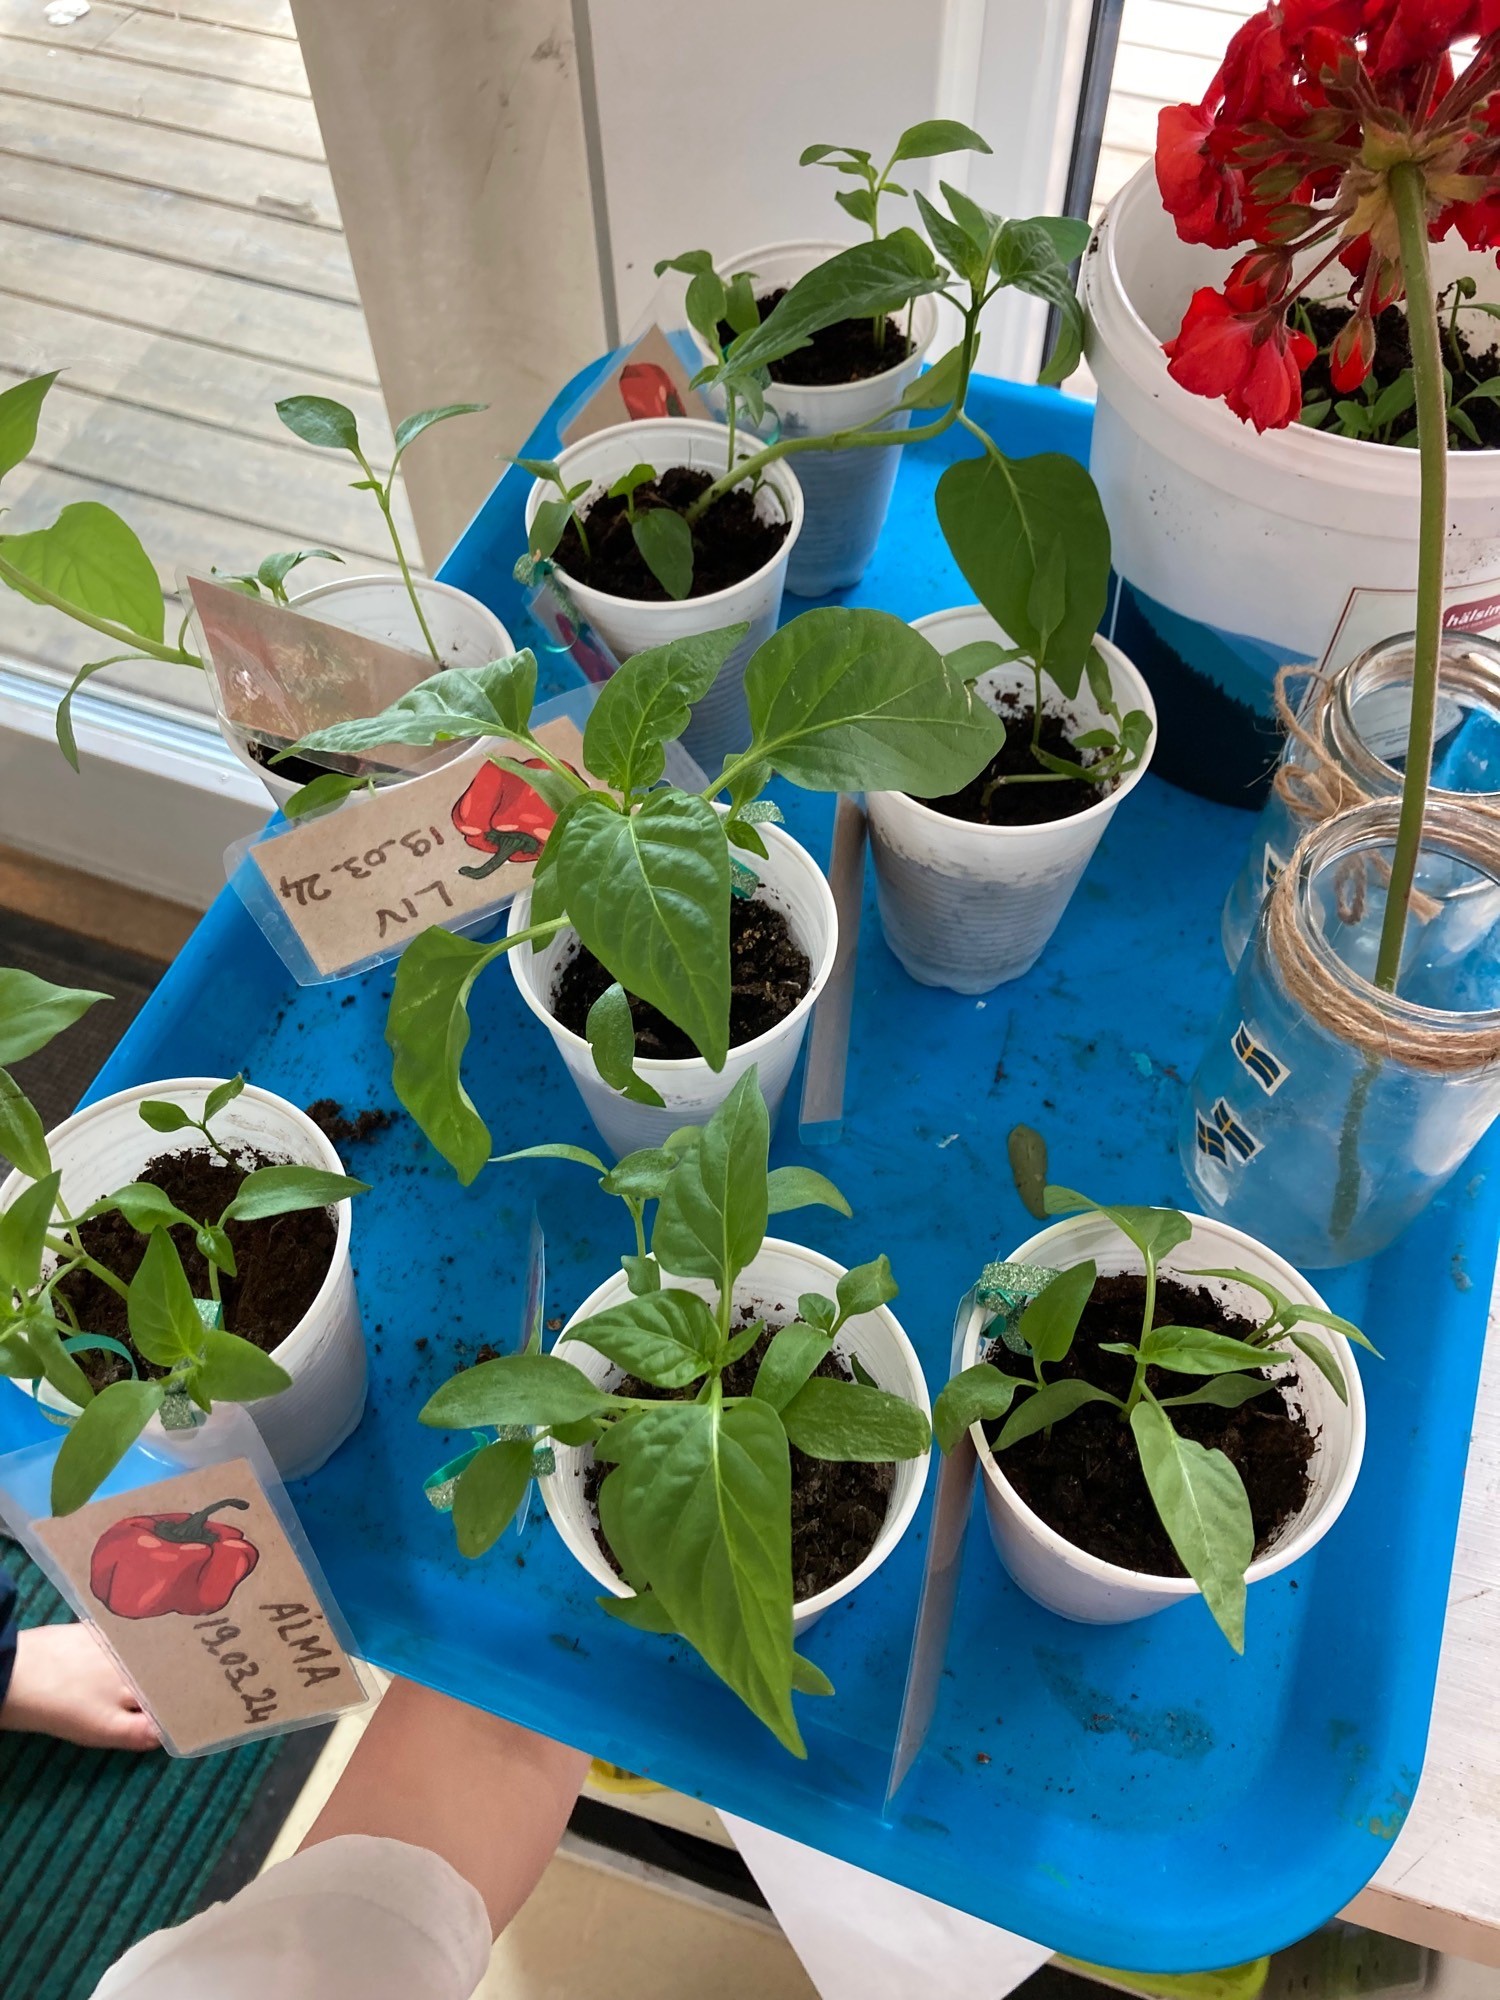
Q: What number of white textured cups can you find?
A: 8